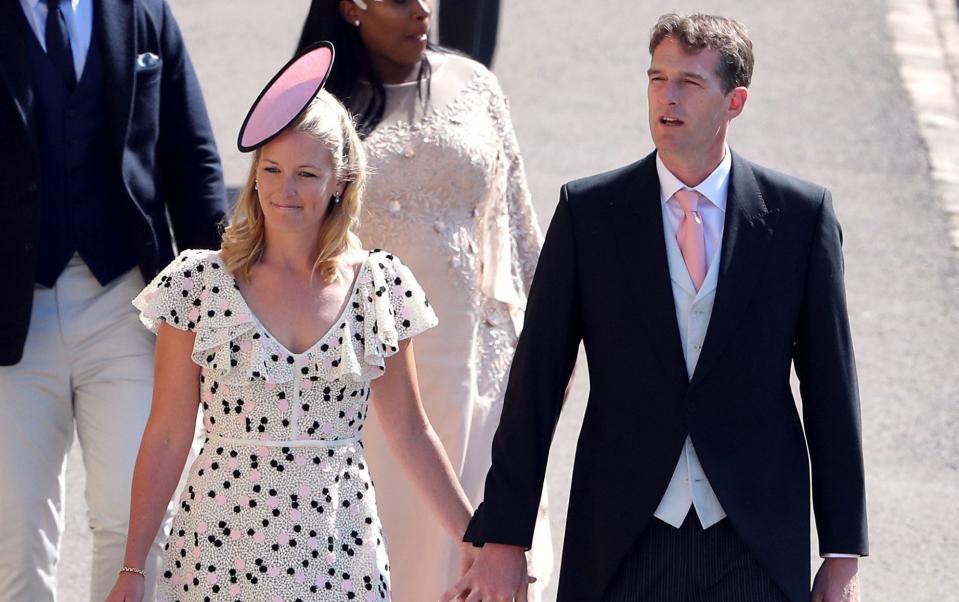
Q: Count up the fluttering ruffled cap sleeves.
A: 2